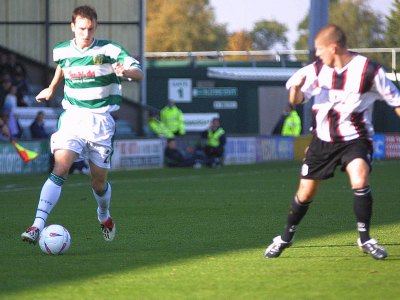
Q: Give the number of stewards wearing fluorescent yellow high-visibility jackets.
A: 4